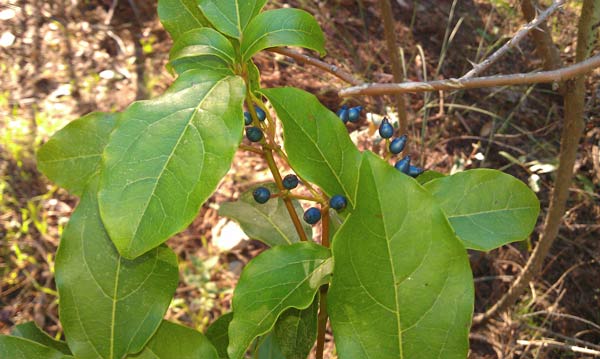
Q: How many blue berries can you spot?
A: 13